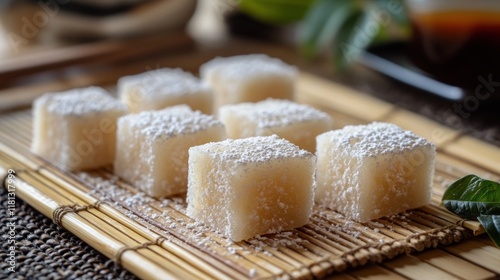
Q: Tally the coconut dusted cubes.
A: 7